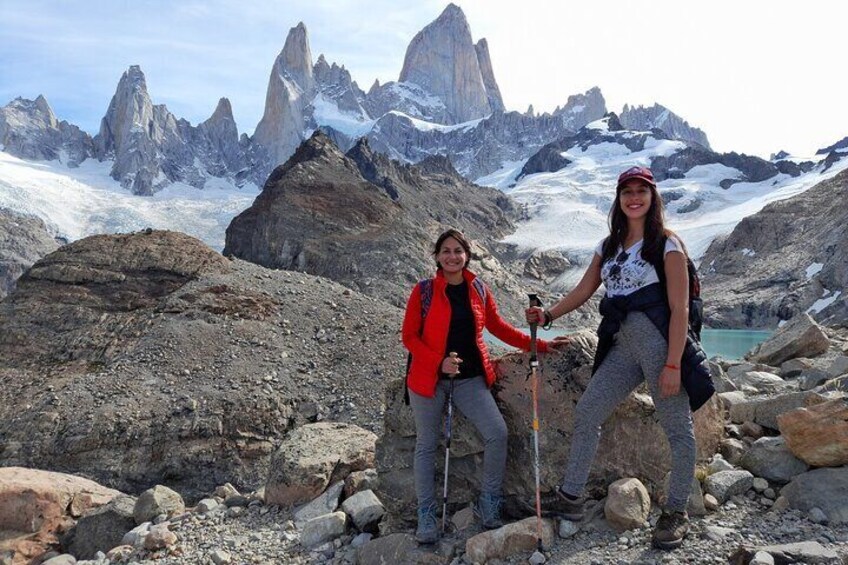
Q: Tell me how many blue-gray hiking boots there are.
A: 2